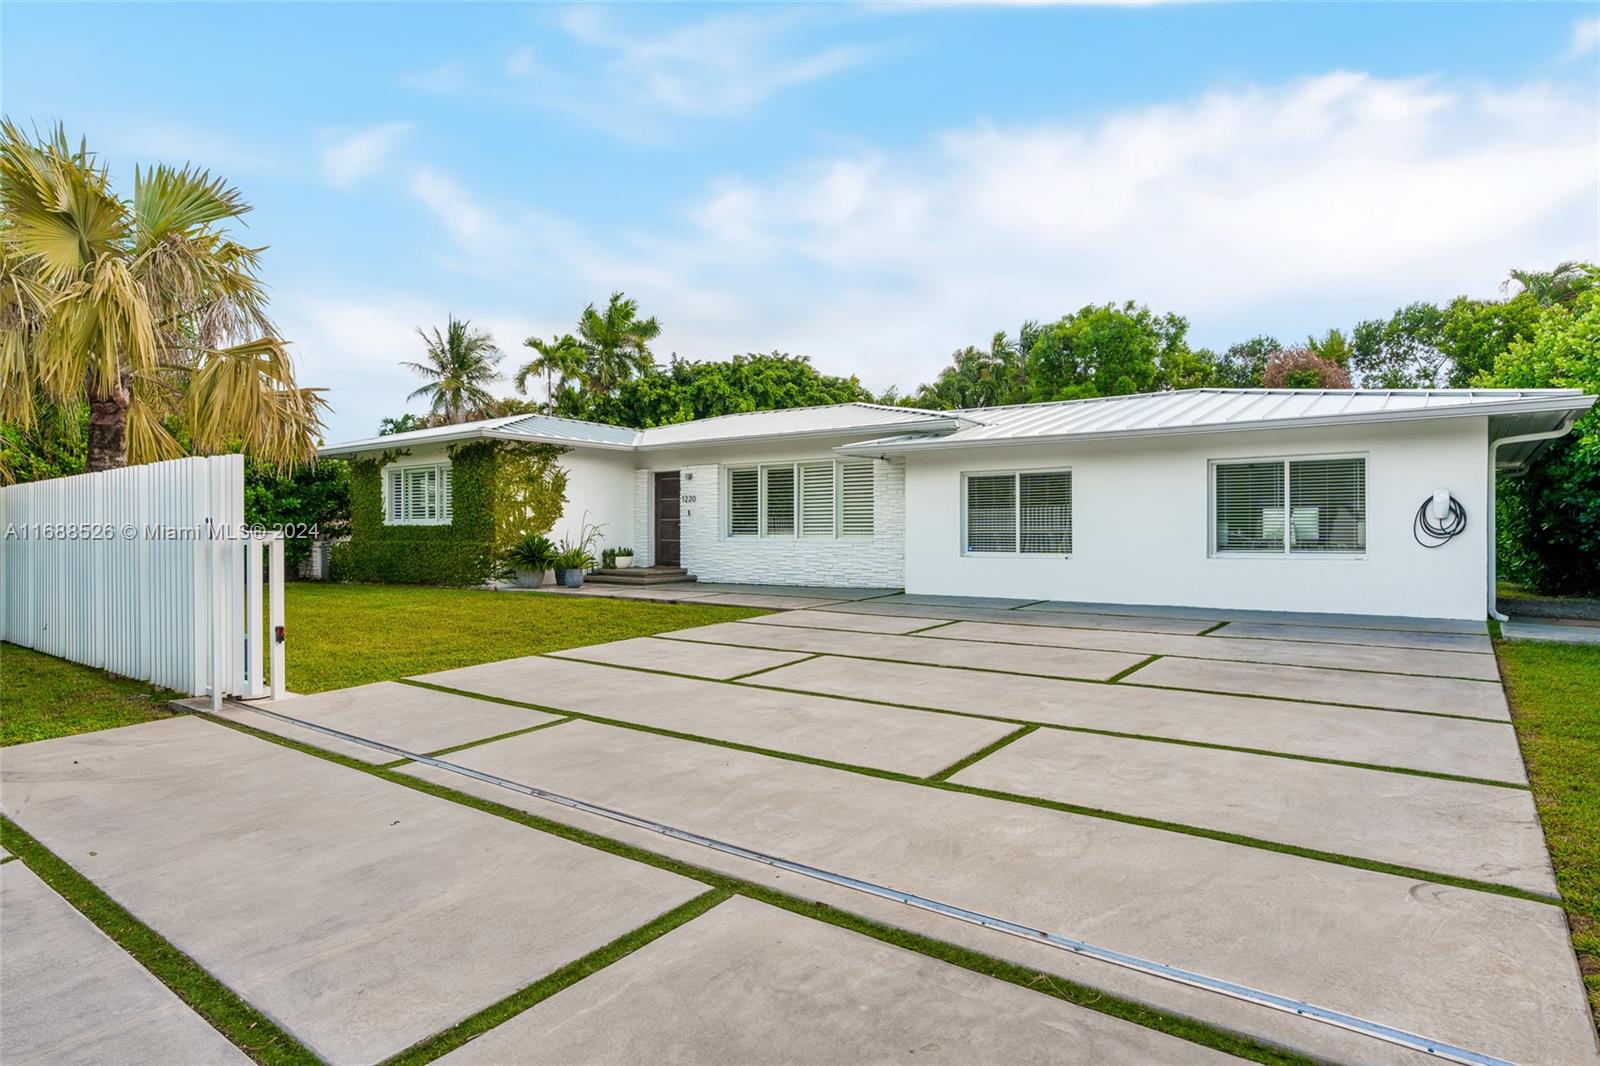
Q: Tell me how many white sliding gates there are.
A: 1